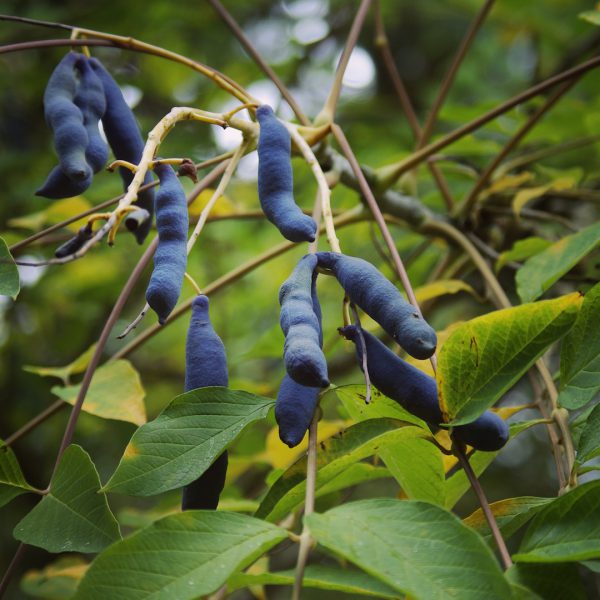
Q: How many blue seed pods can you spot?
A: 10